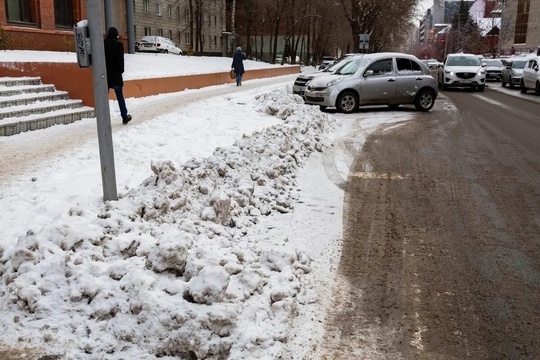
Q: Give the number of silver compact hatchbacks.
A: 1